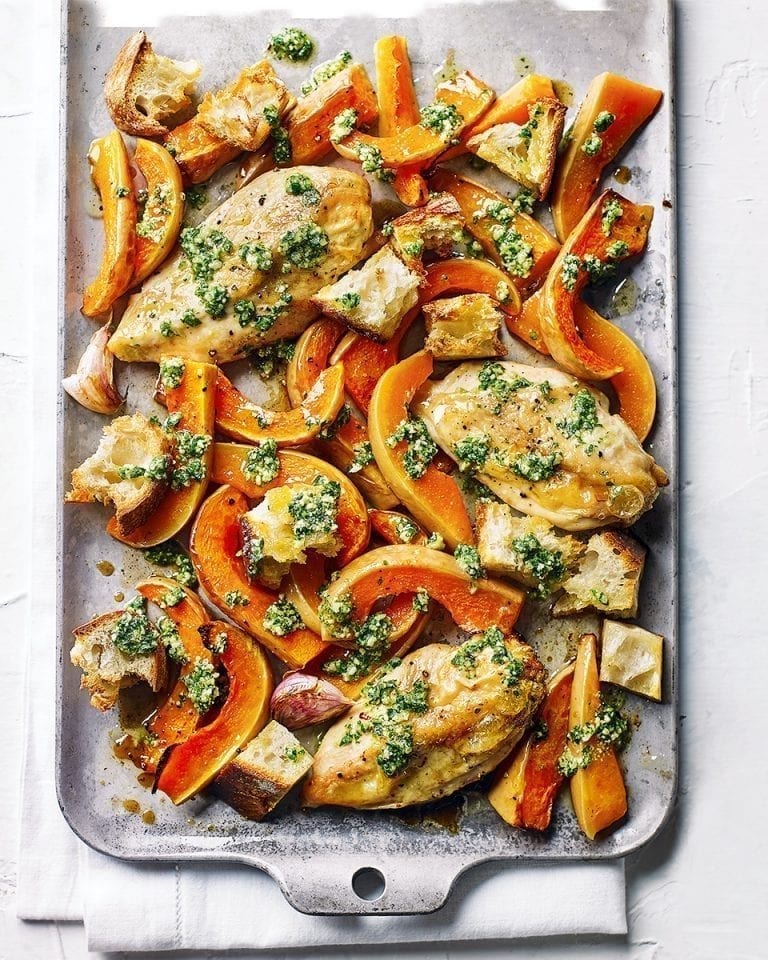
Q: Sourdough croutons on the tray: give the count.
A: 13